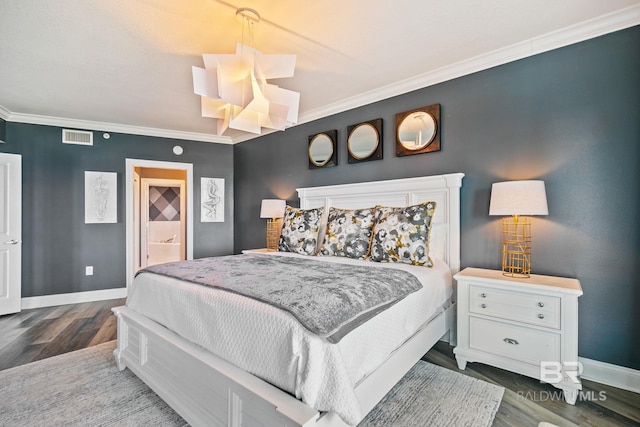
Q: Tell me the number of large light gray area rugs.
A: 1